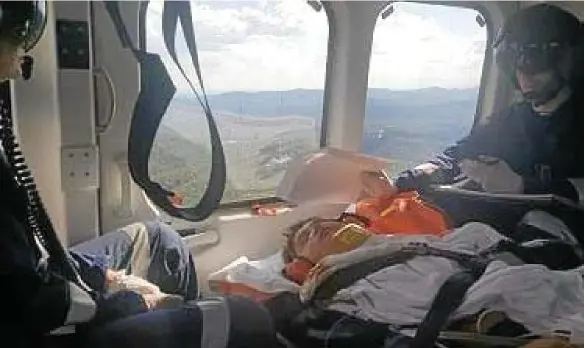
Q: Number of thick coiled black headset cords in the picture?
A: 1